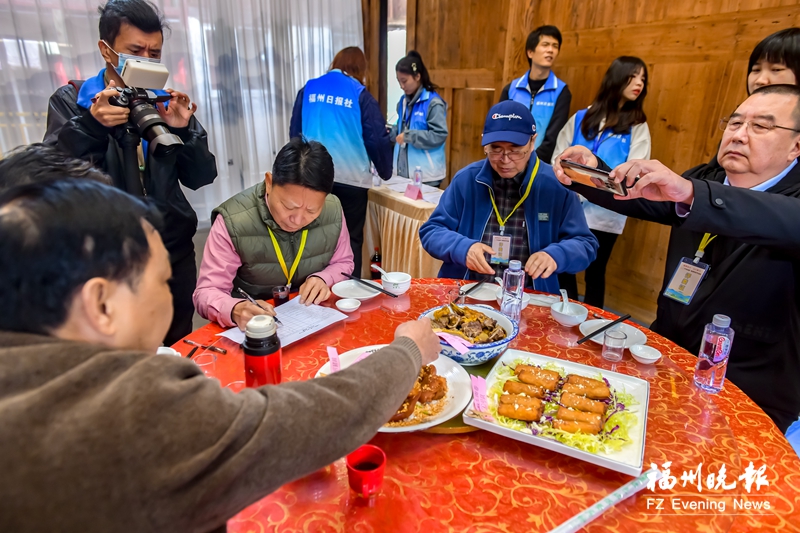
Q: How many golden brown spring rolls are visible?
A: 10